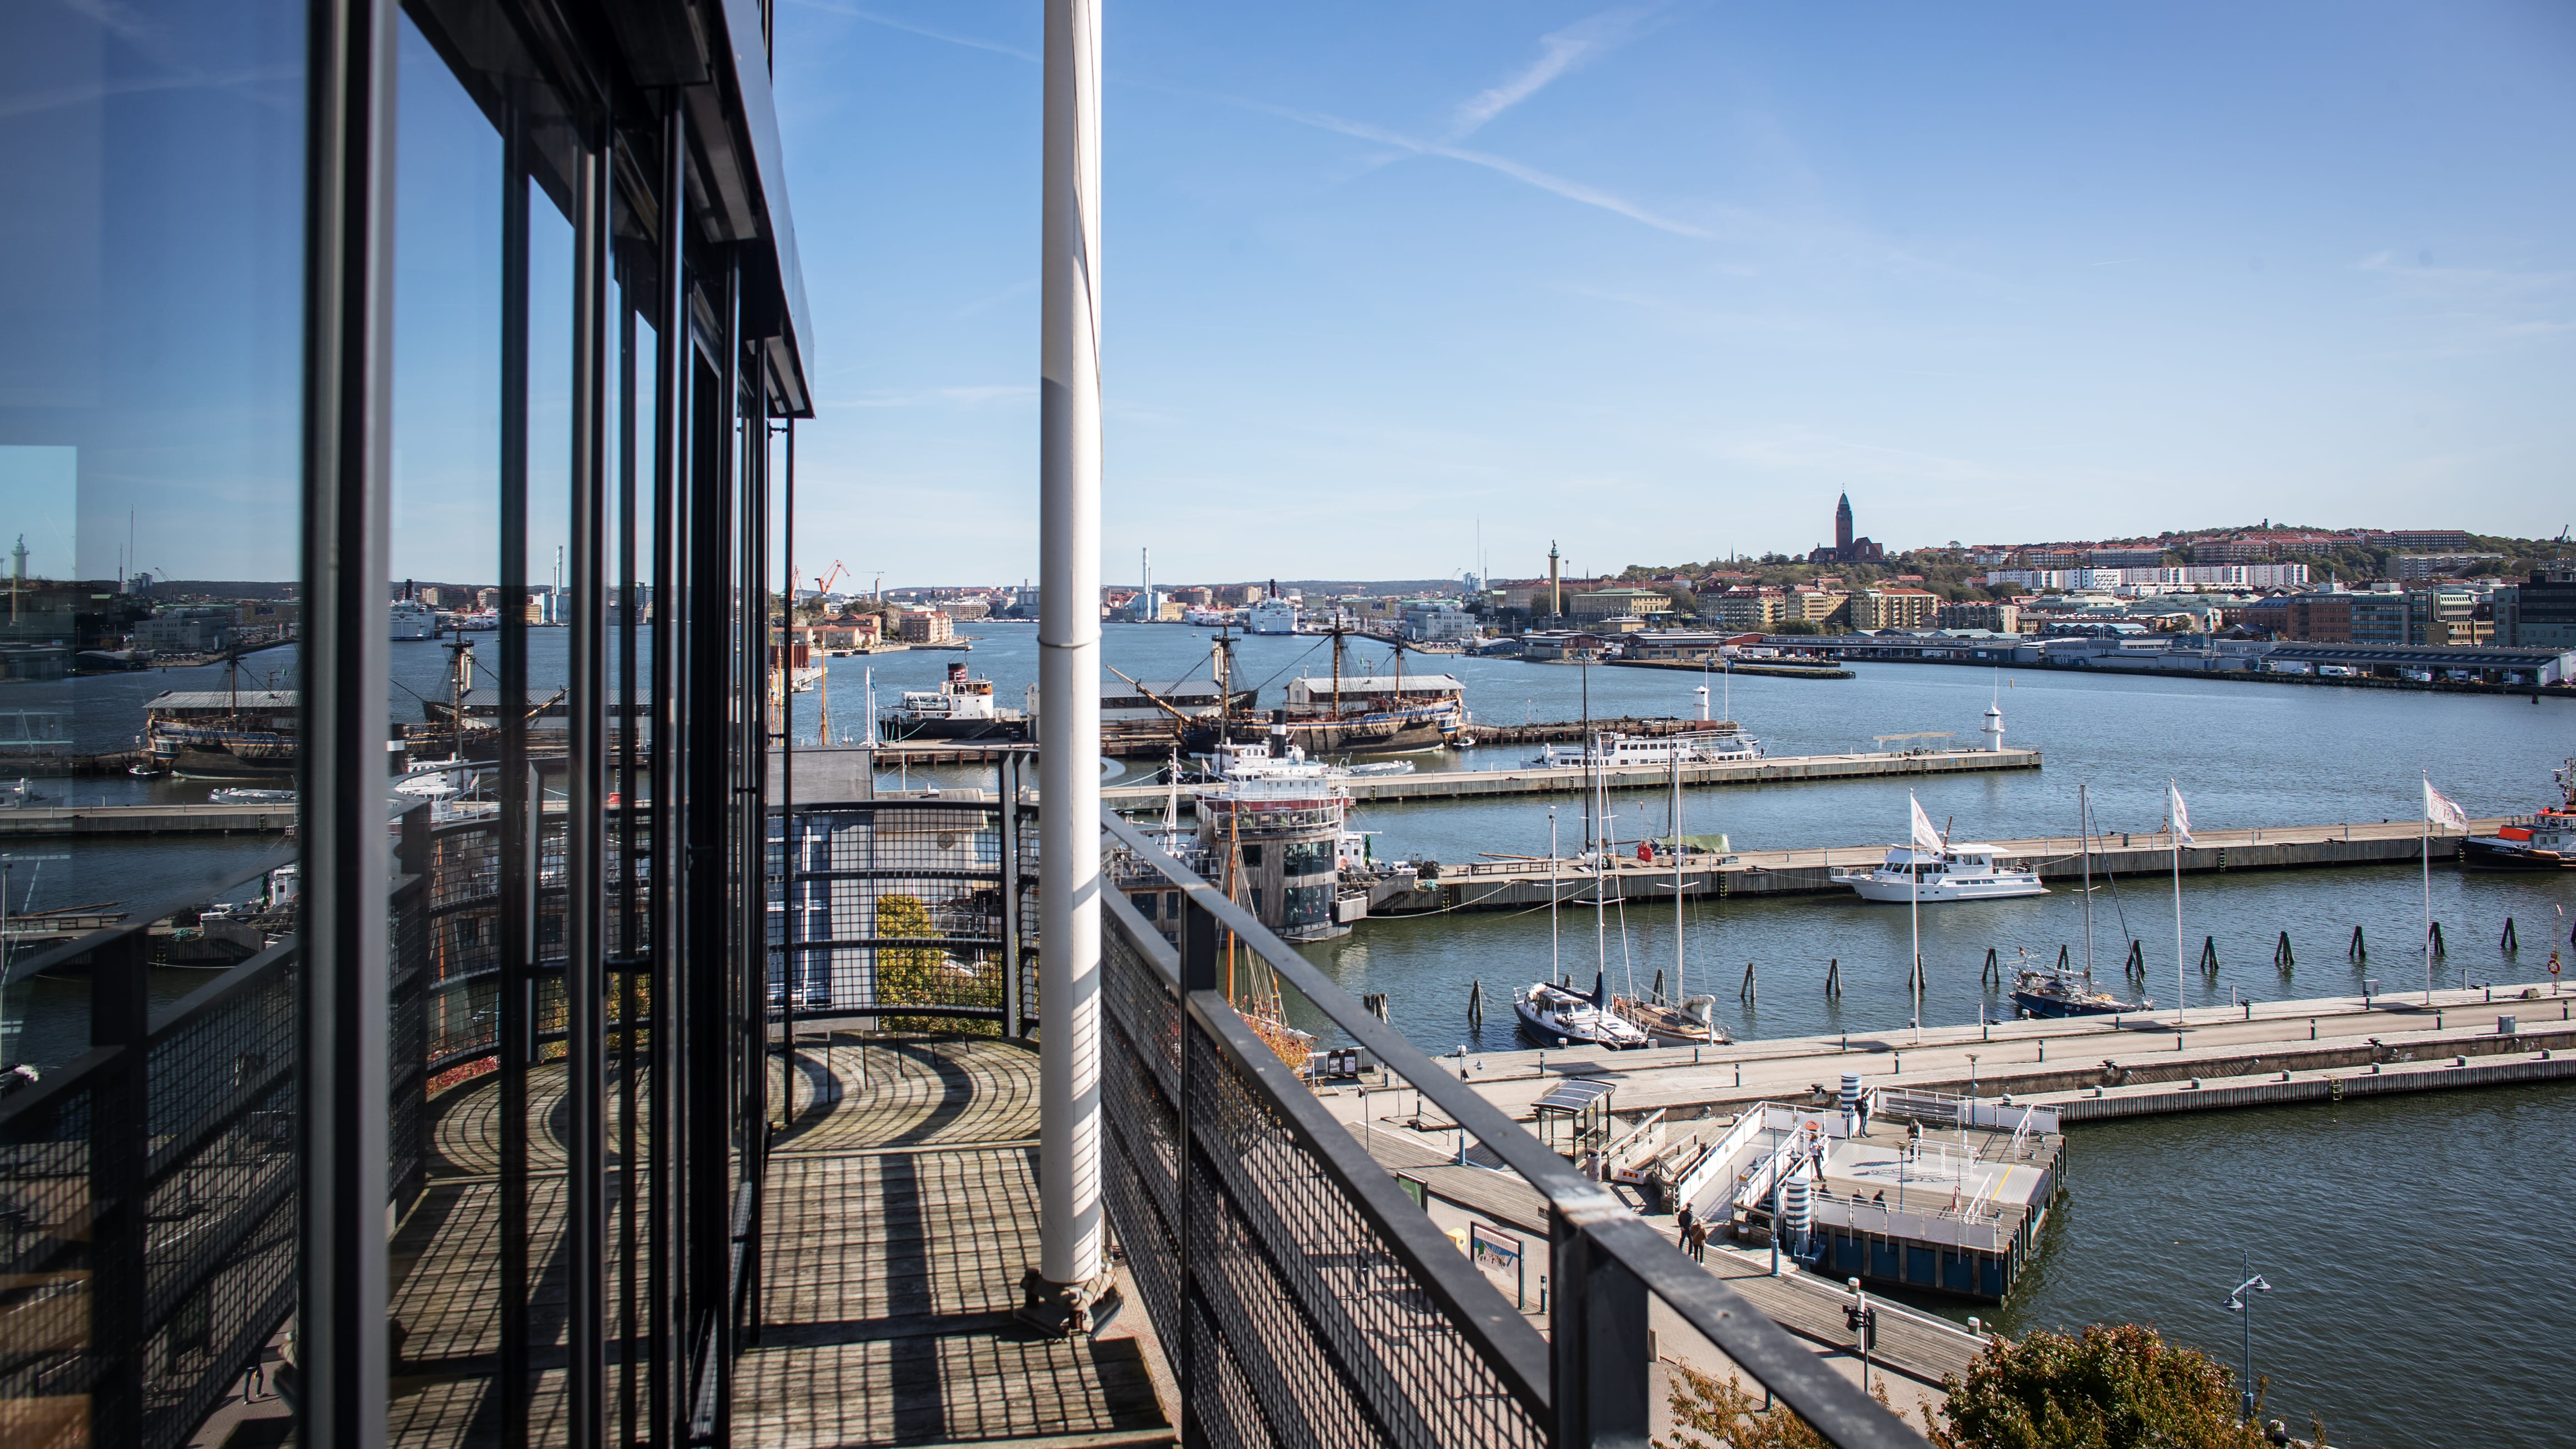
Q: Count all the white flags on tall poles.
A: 3